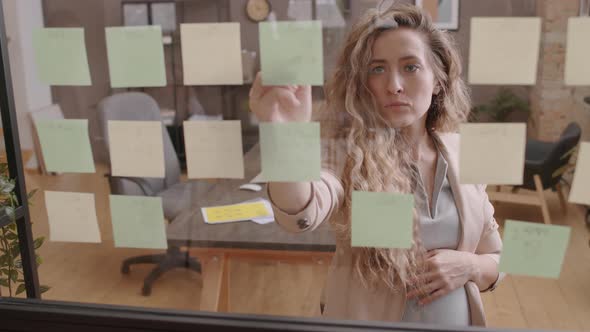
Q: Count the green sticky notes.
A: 8